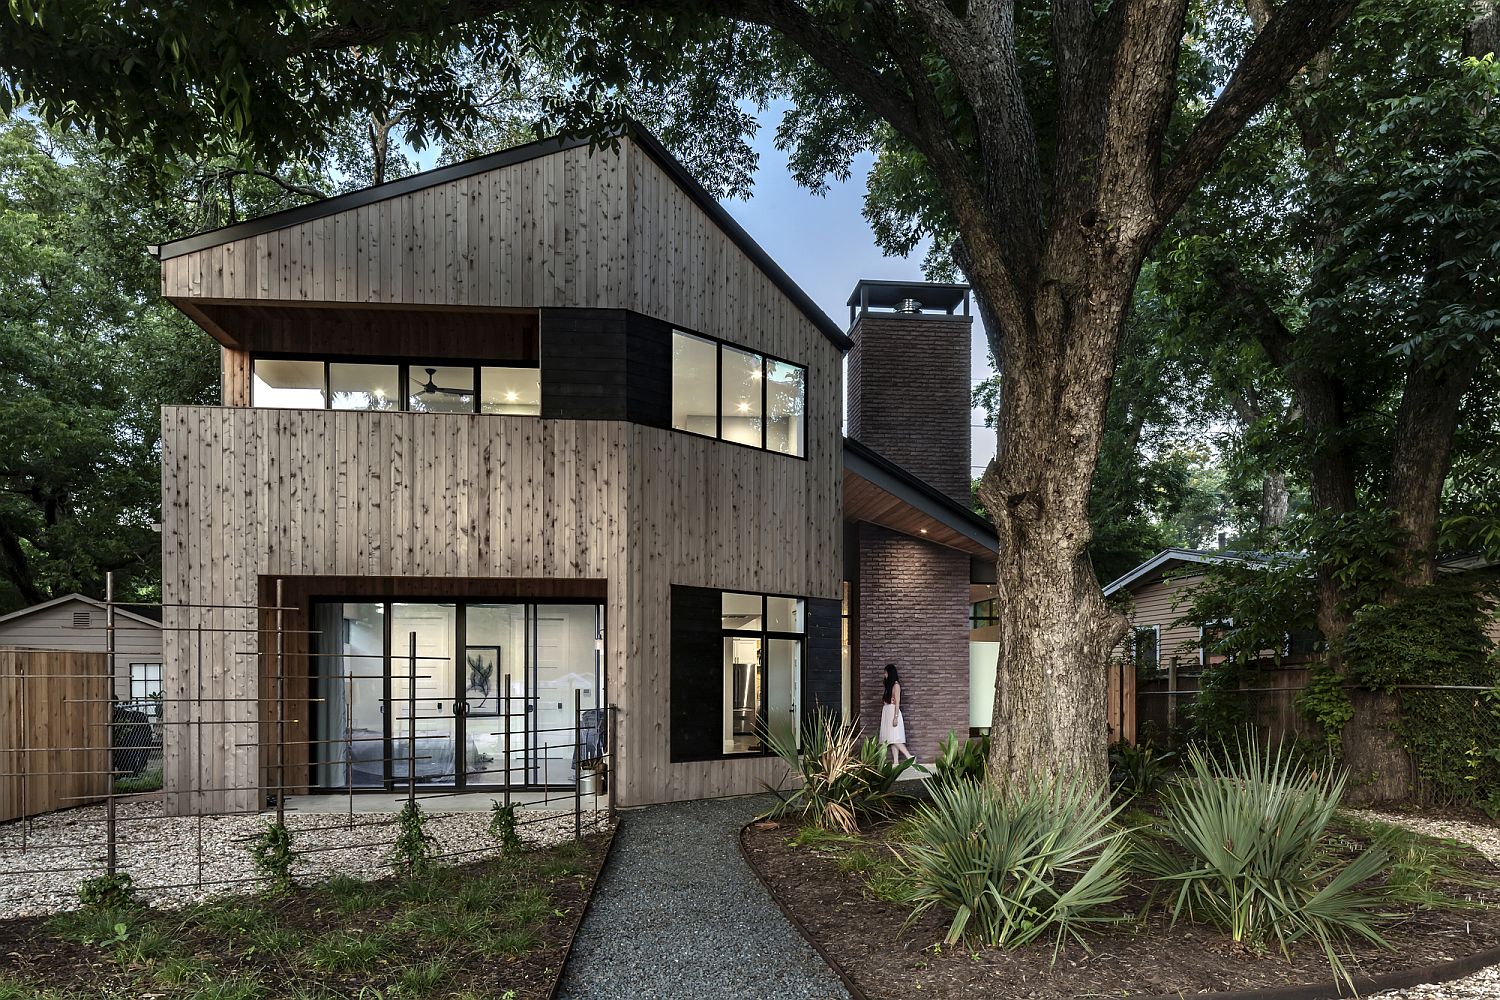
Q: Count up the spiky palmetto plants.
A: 3